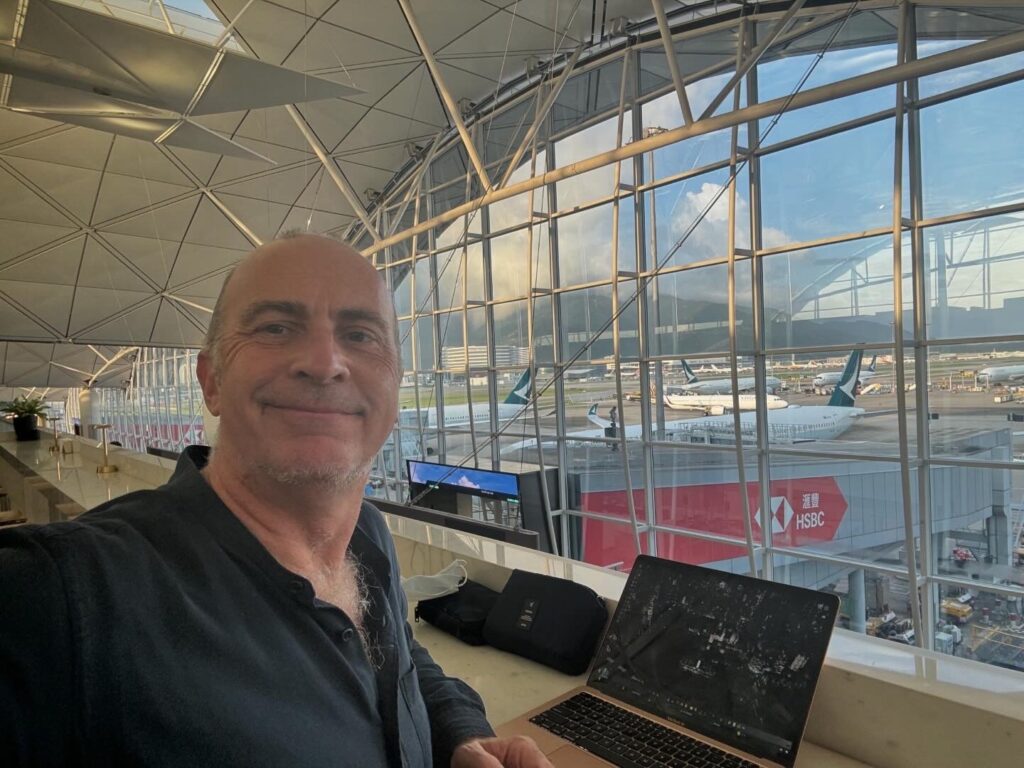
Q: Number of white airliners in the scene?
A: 6